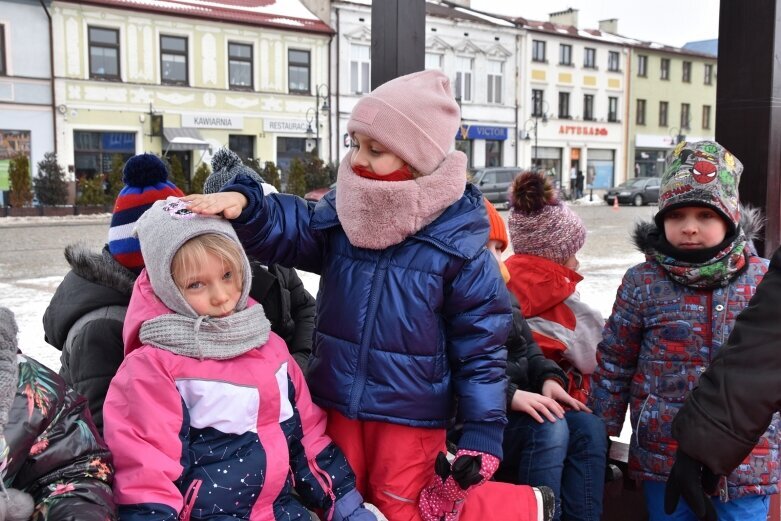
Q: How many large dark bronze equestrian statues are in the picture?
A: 0